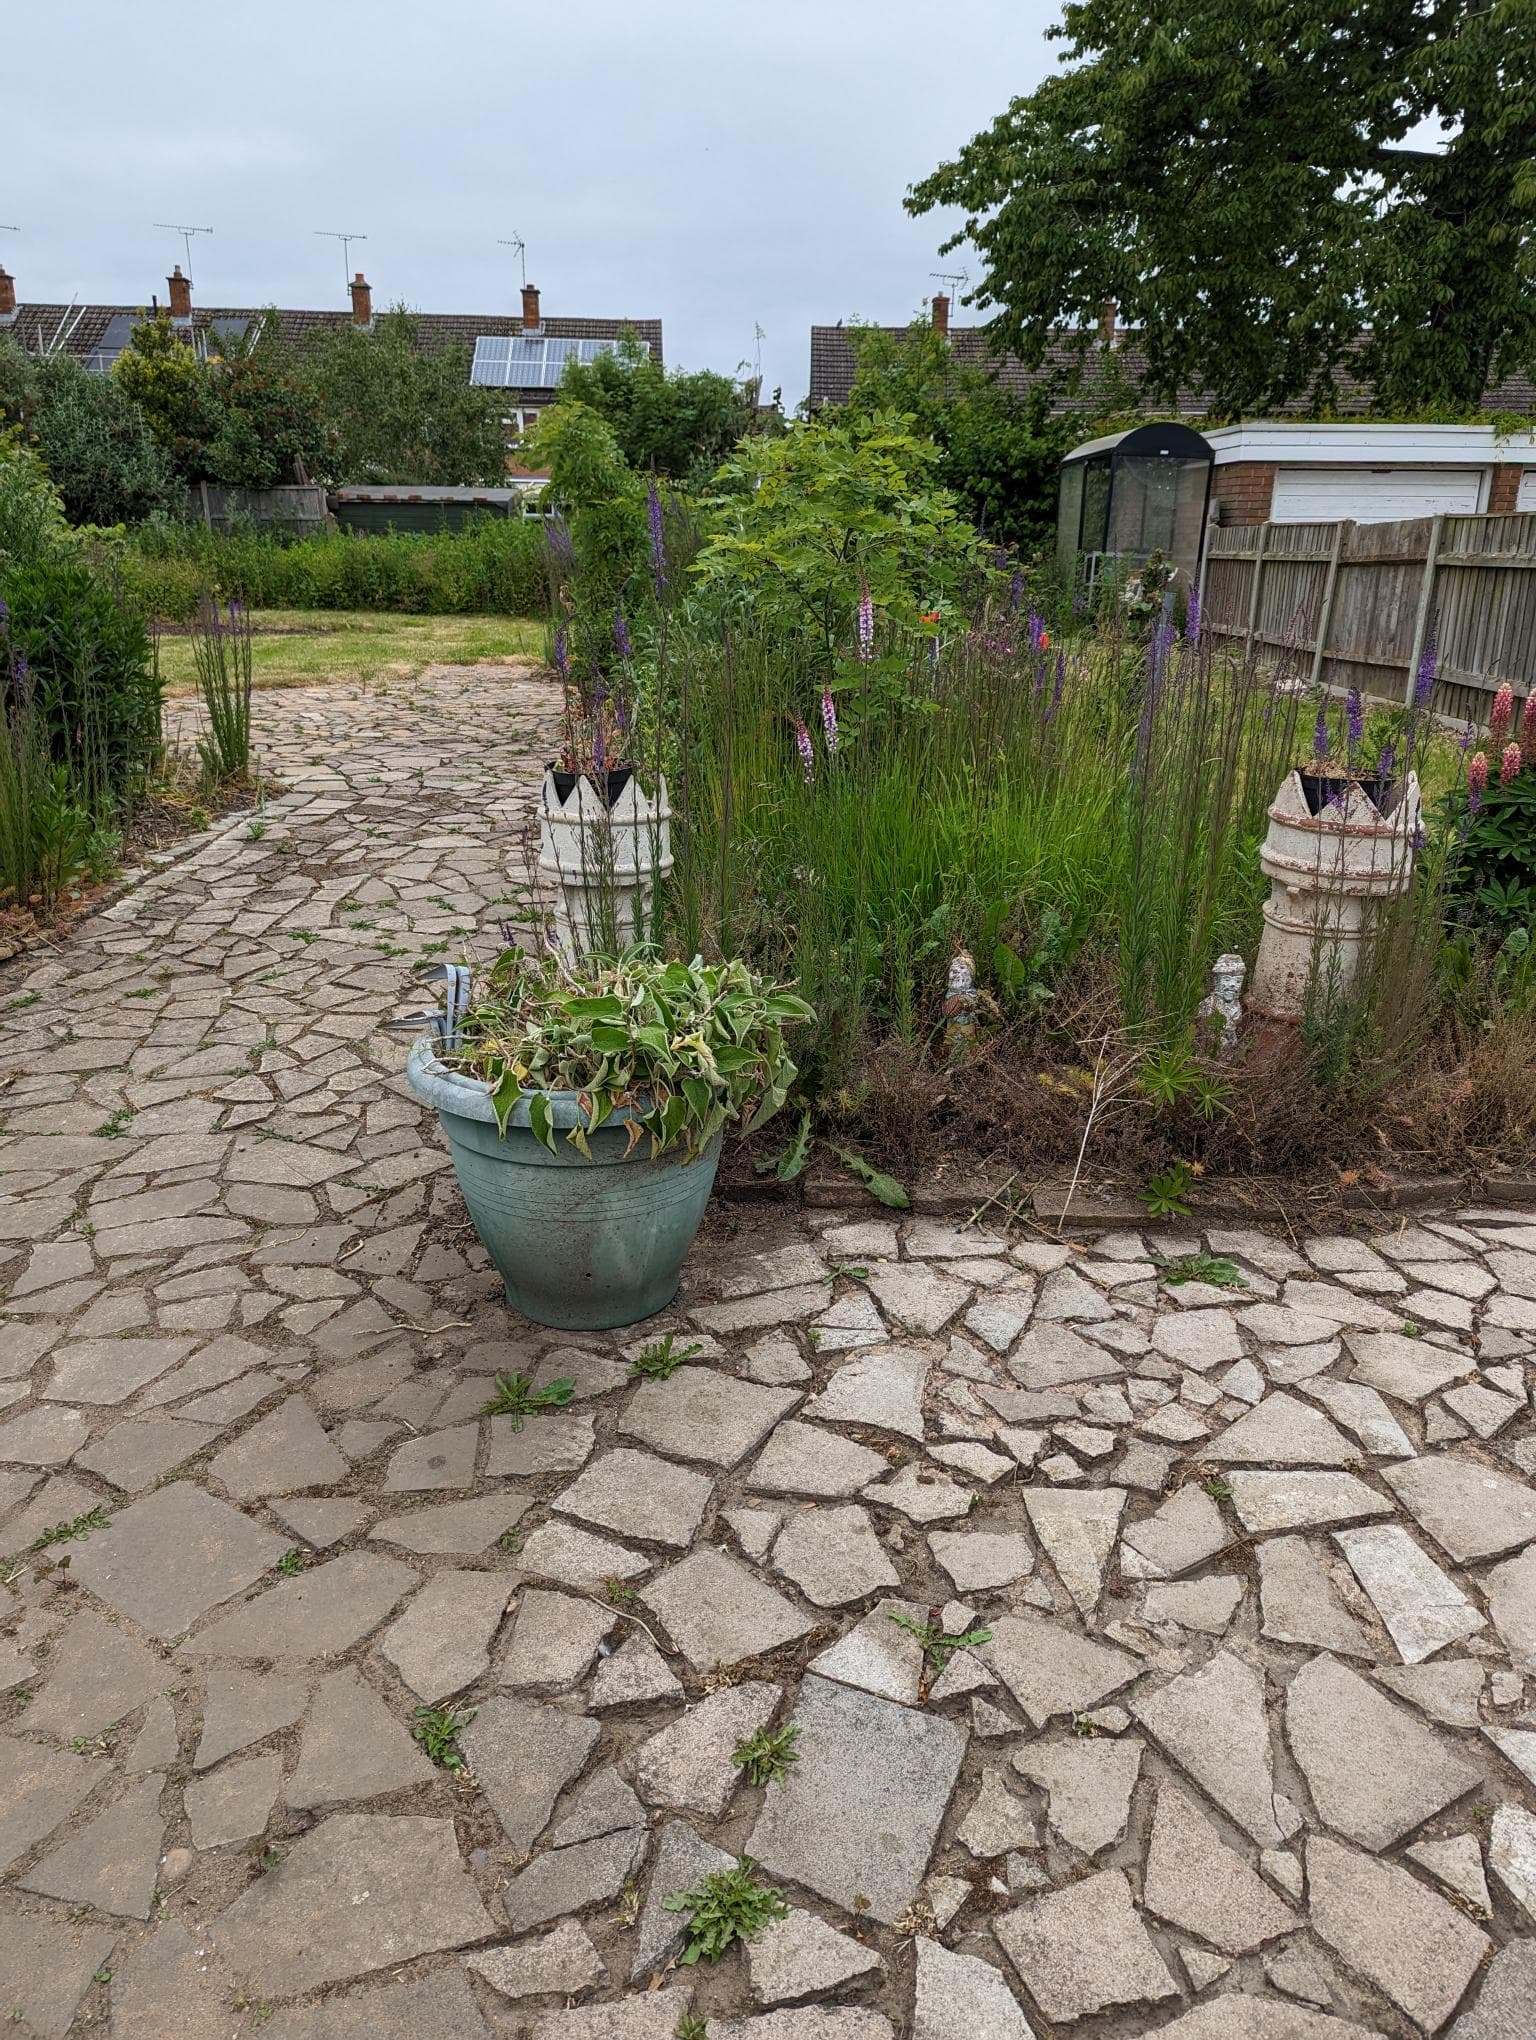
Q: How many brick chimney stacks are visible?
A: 6